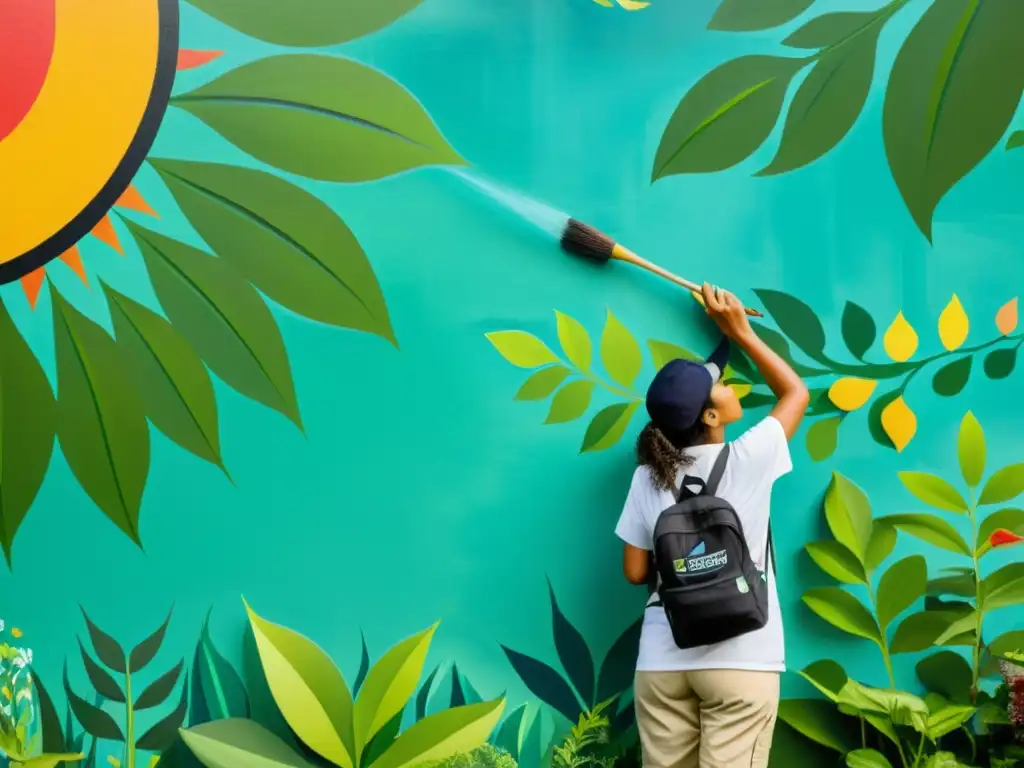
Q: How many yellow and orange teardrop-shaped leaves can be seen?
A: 5